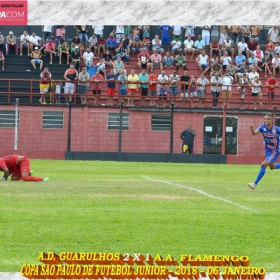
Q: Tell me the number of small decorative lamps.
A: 0